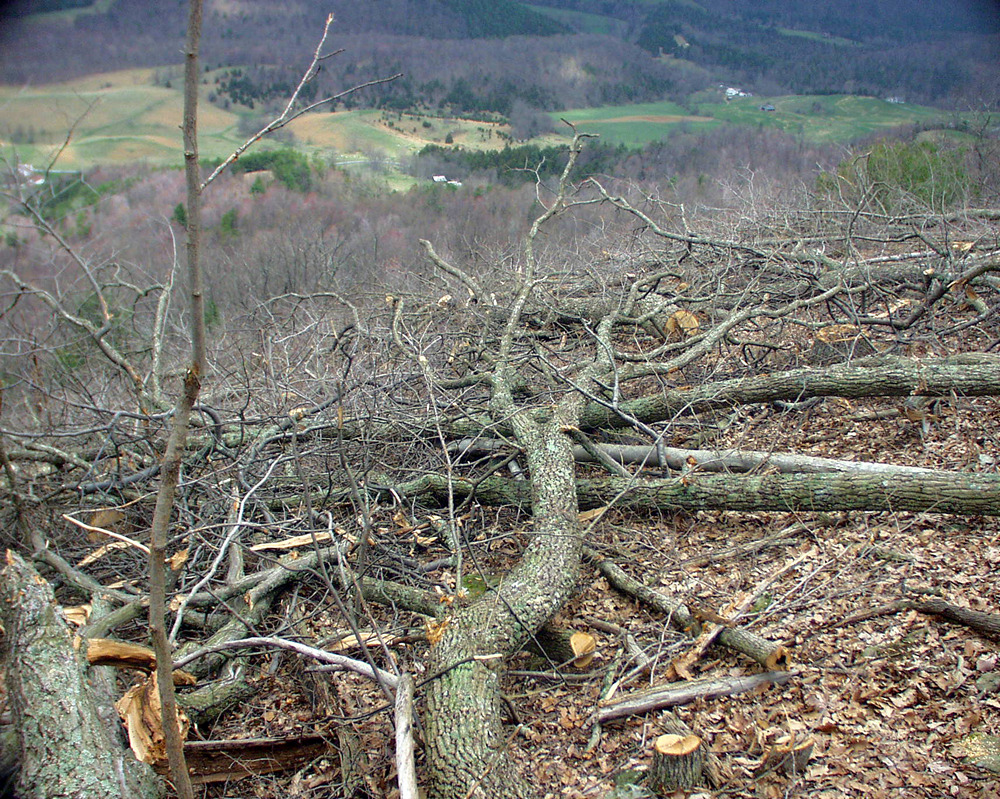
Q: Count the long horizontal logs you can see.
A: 3